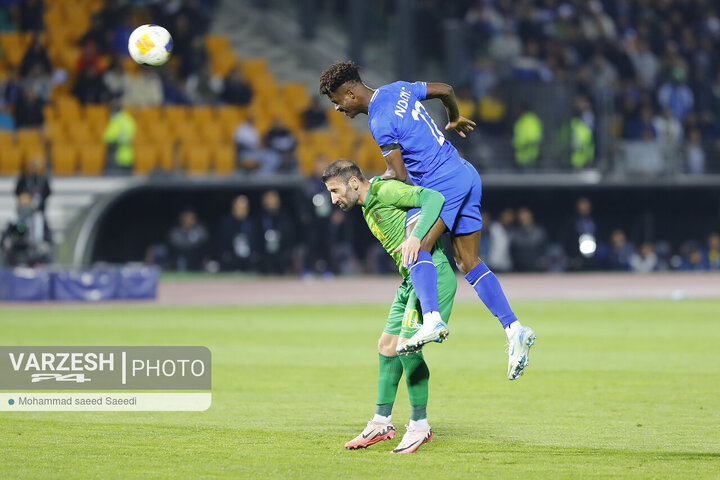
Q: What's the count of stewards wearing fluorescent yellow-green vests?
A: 3